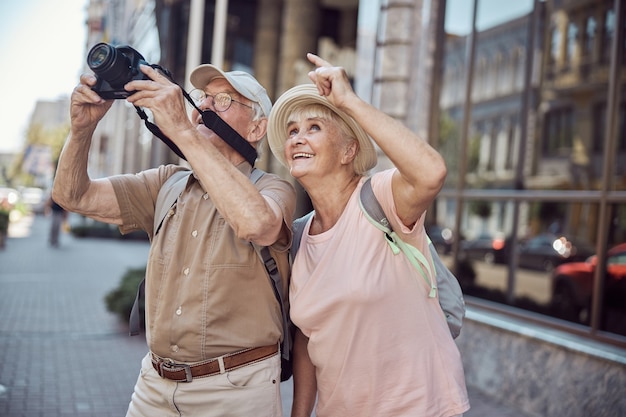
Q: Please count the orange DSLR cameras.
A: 0